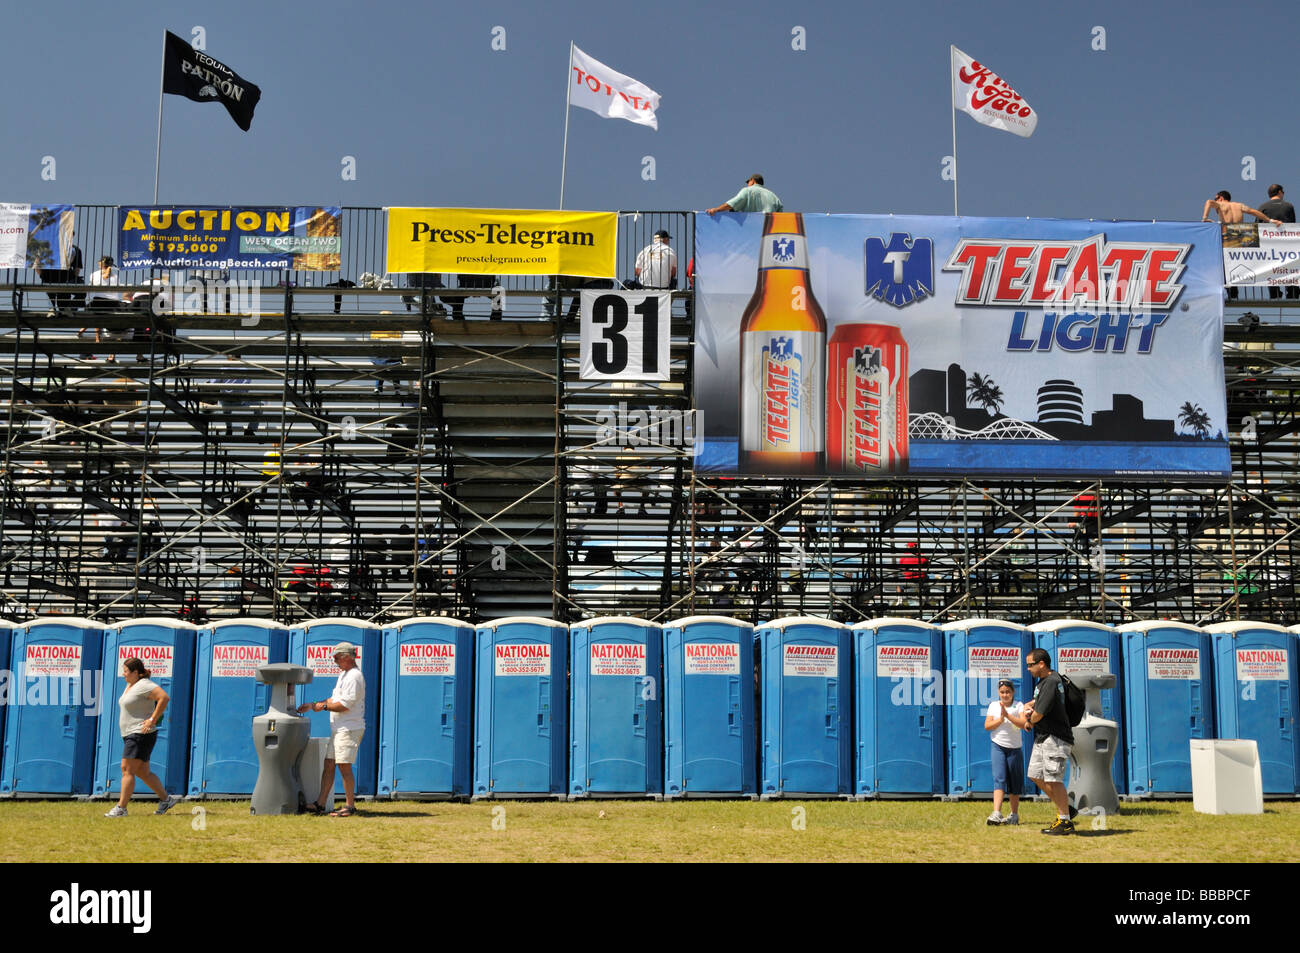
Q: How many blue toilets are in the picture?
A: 14